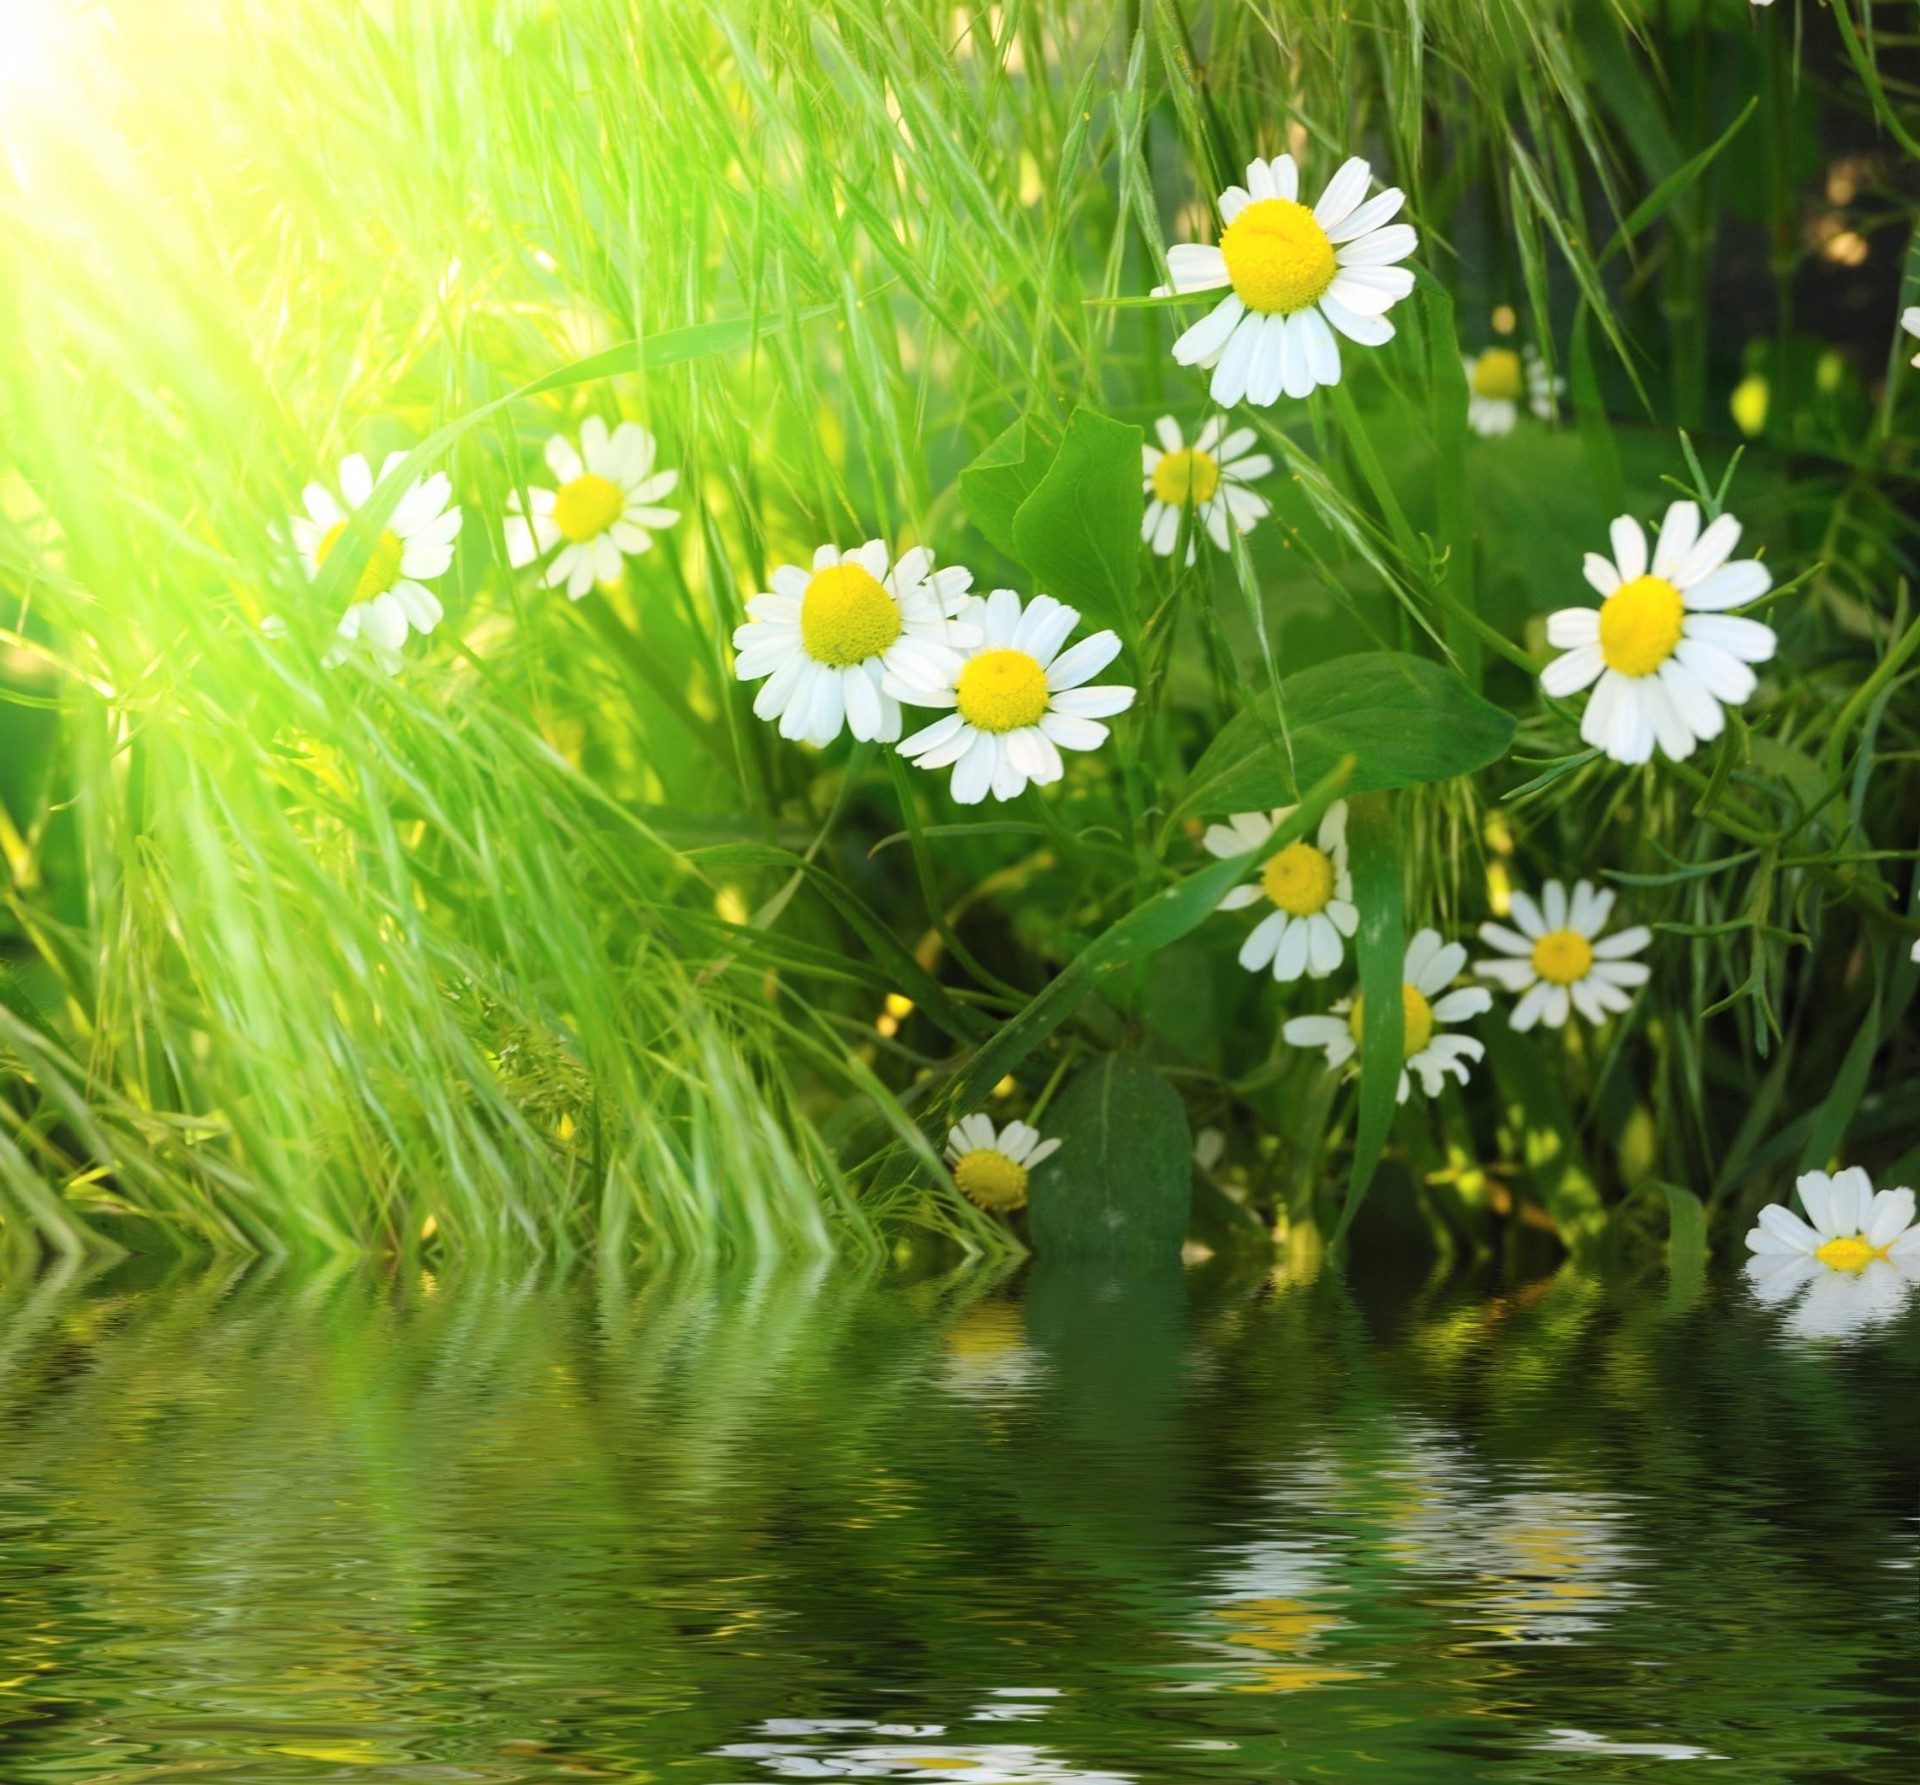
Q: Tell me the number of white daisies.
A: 13